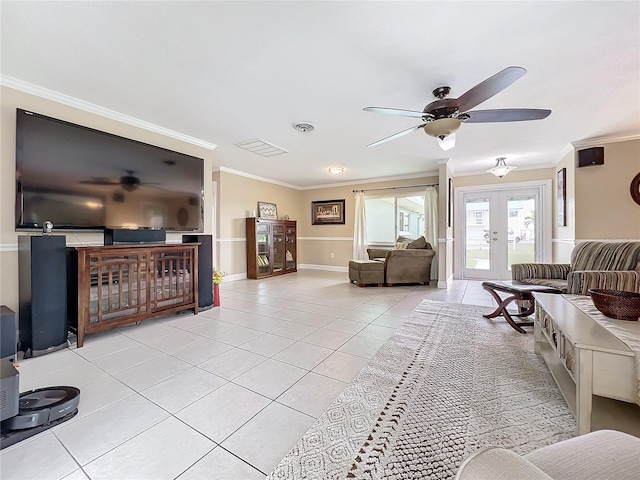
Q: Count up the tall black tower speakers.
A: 2